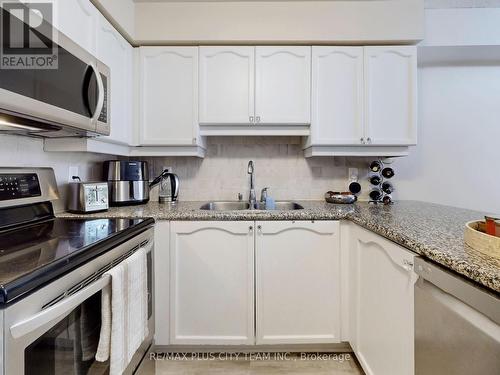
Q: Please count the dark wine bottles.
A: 6